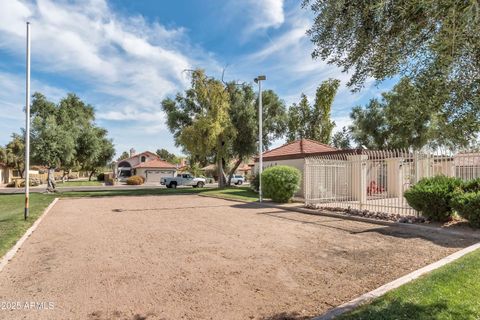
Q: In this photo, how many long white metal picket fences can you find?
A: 1